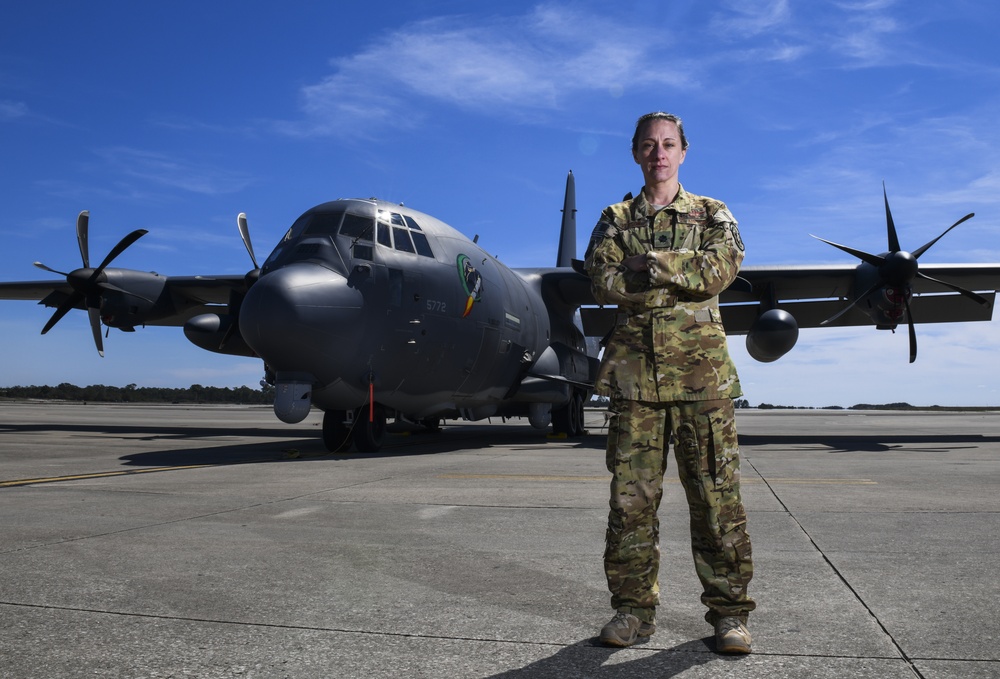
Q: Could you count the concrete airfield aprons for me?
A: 1